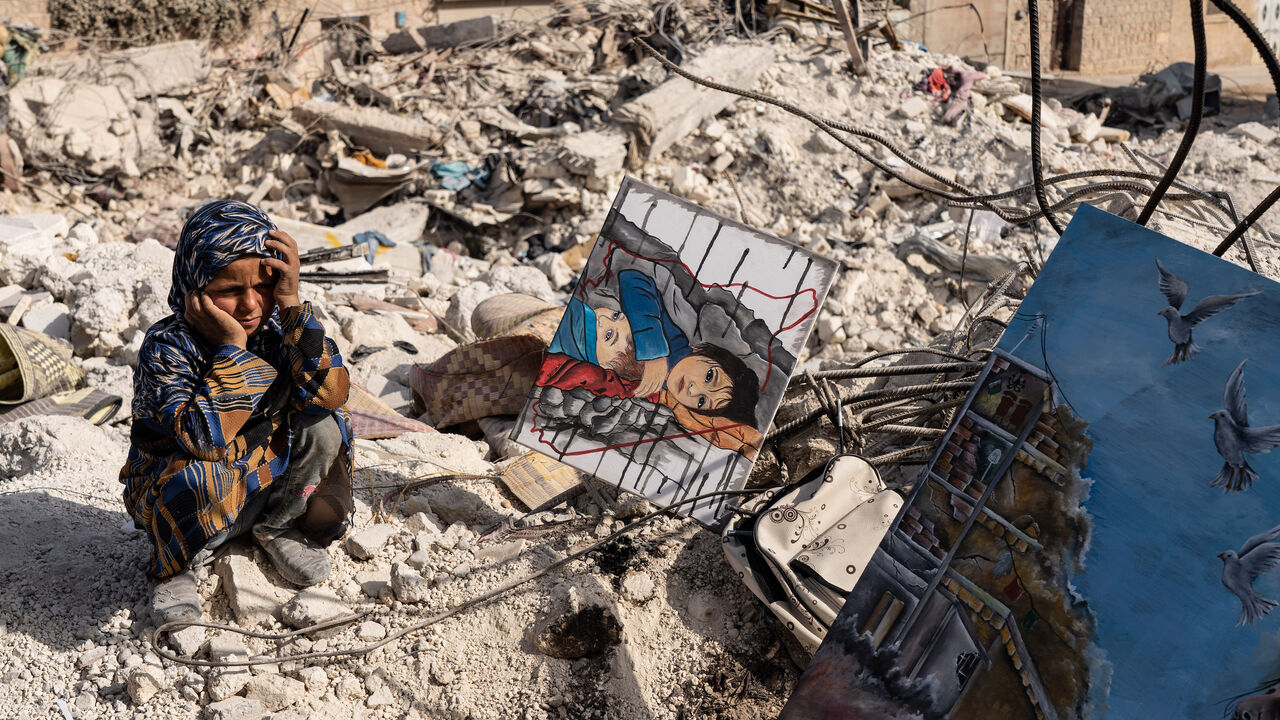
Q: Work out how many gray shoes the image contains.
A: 2